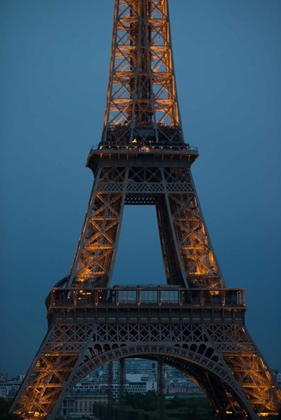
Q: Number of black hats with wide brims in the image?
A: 0